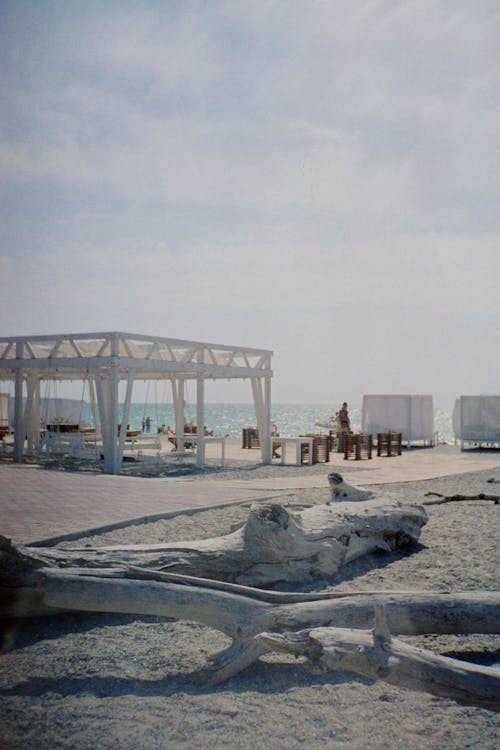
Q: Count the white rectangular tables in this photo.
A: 2